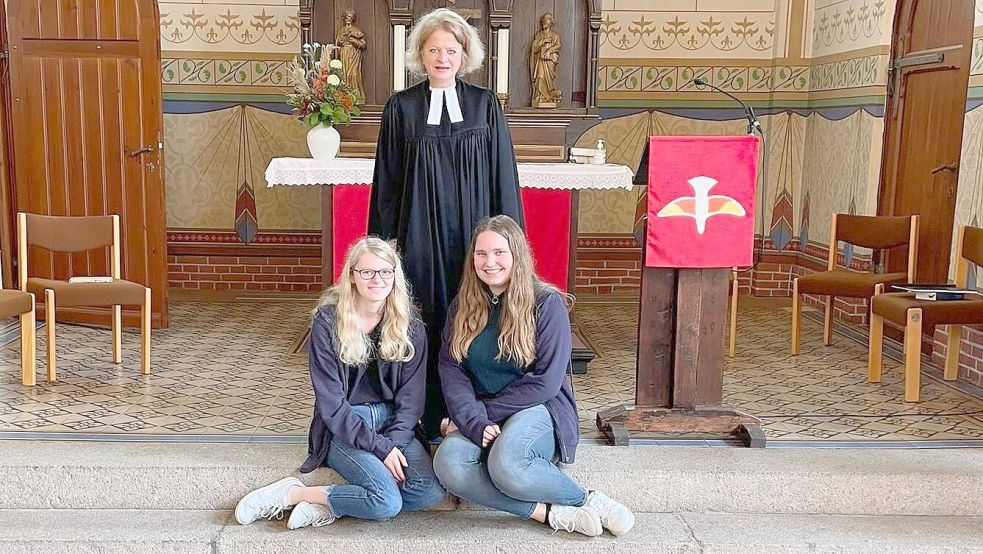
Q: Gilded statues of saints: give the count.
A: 2